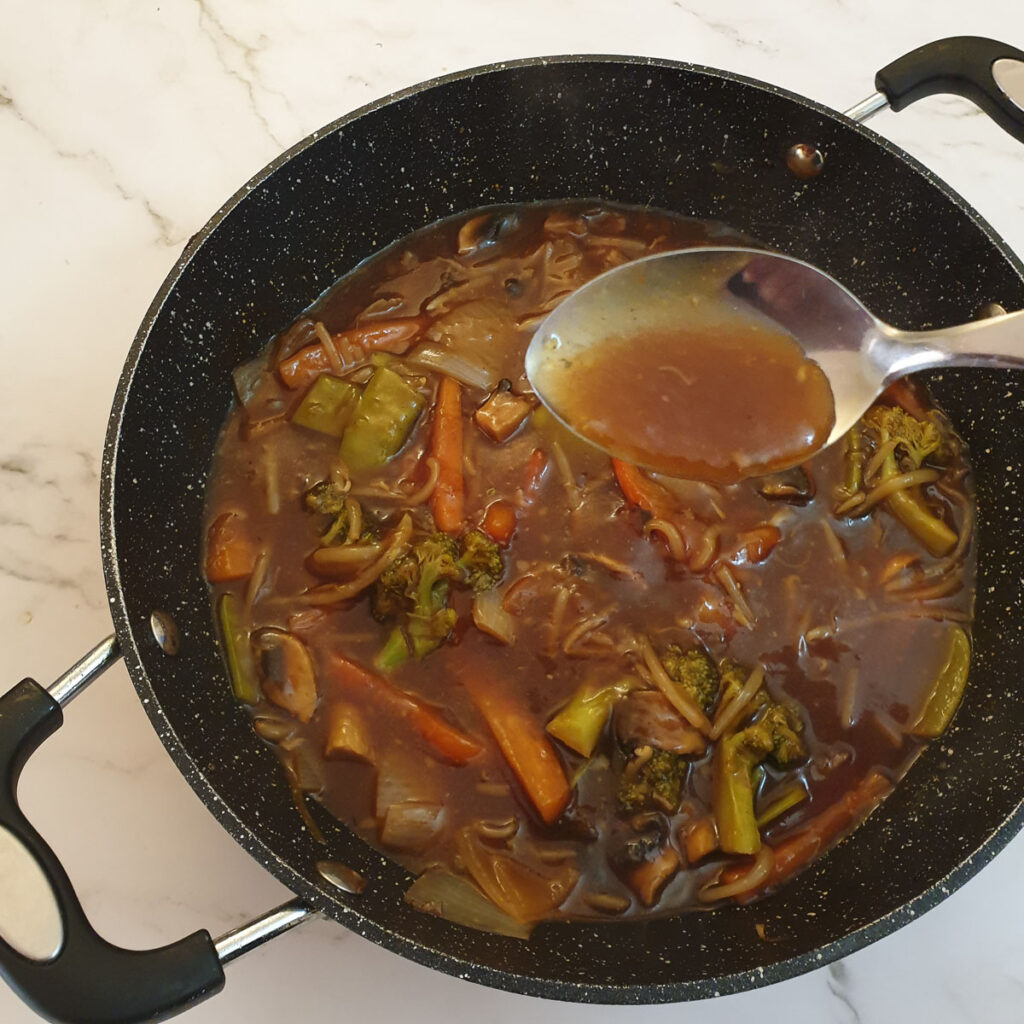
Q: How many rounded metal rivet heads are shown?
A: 4